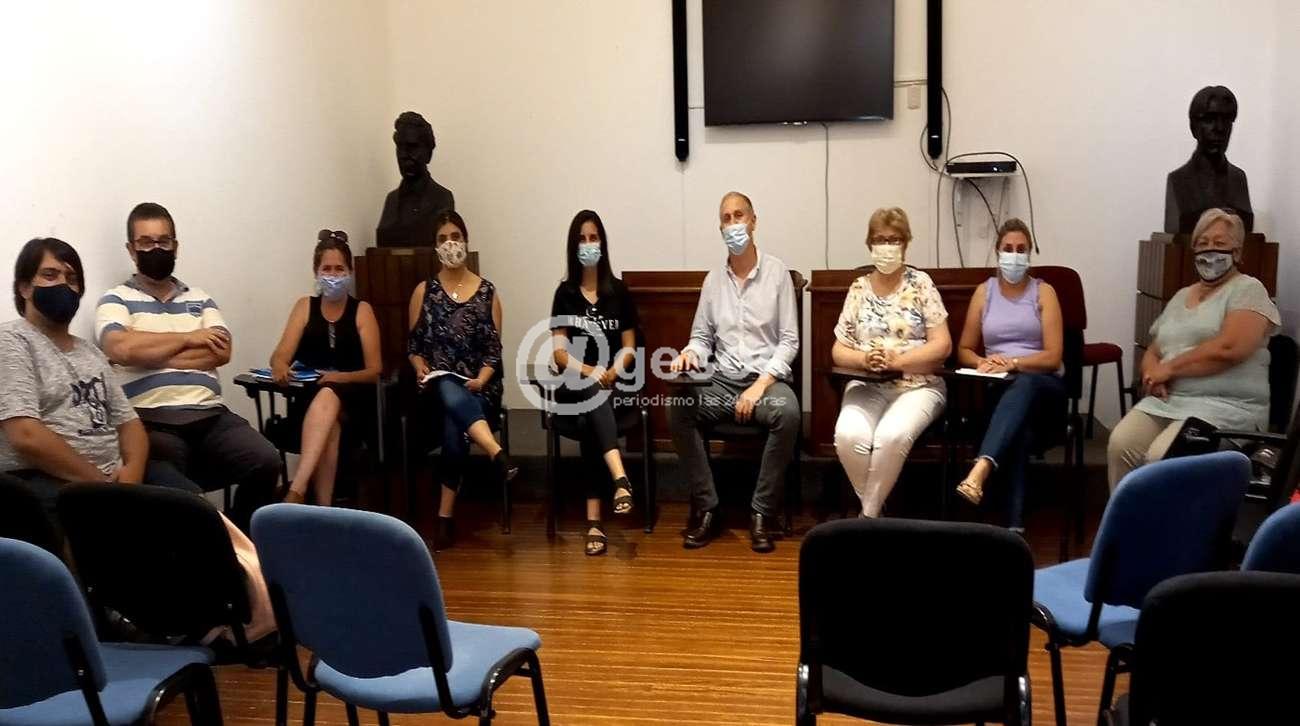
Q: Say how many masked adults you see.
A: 9